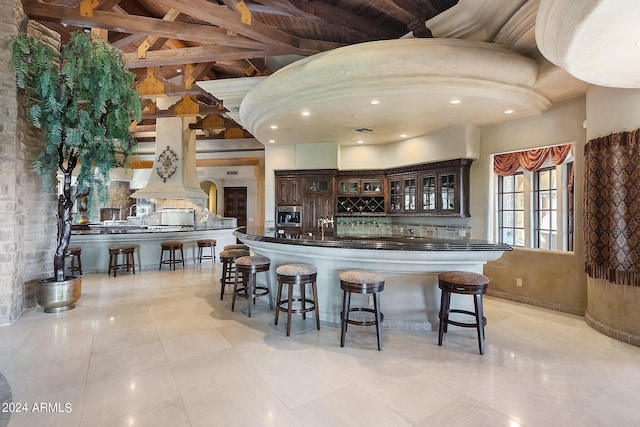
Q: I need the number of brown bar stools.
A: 10